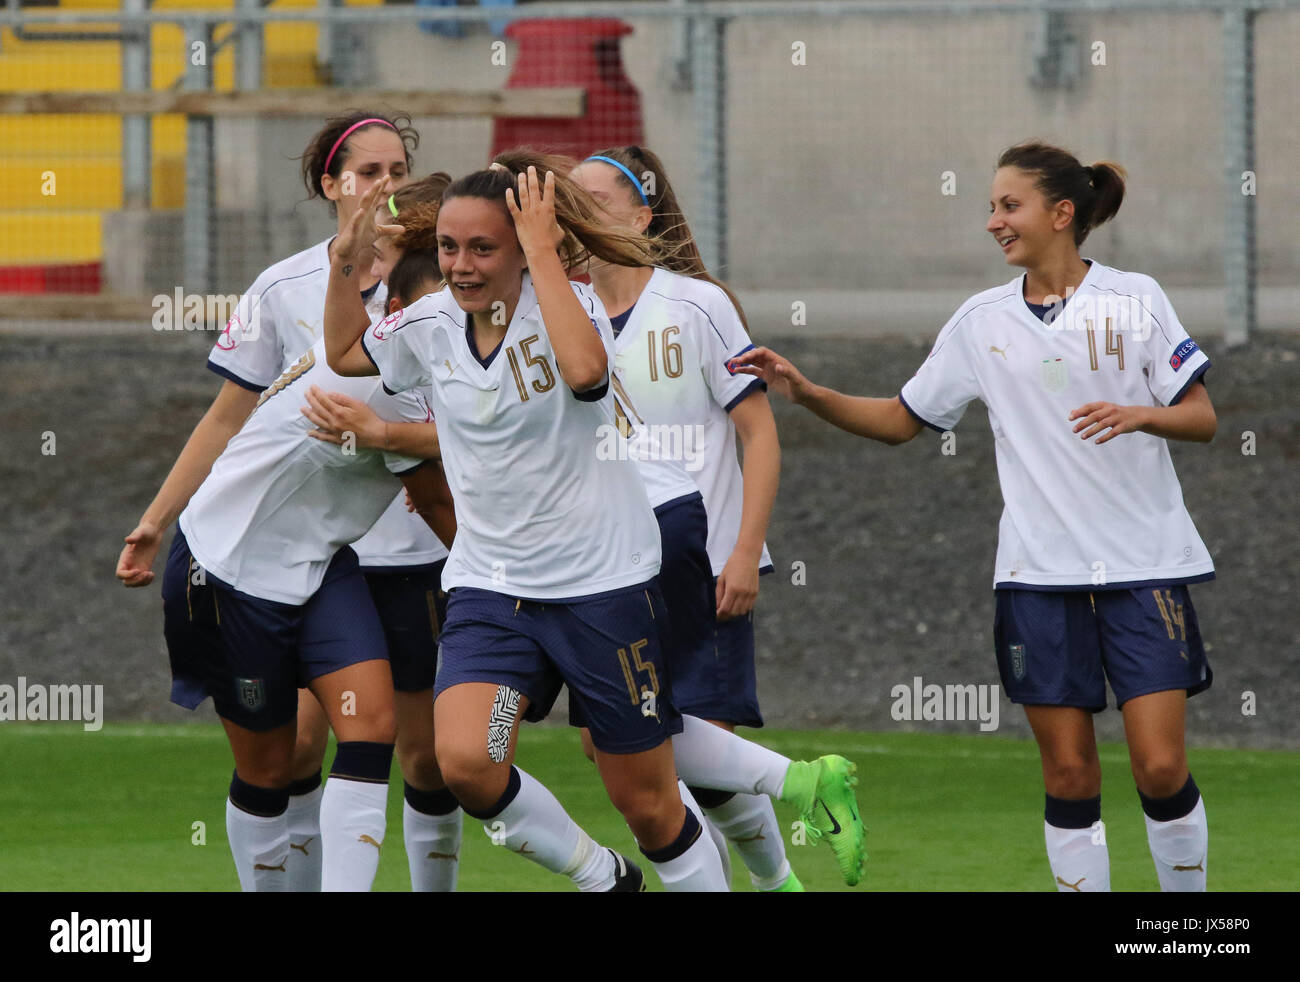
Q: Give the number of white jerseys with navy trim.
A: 6